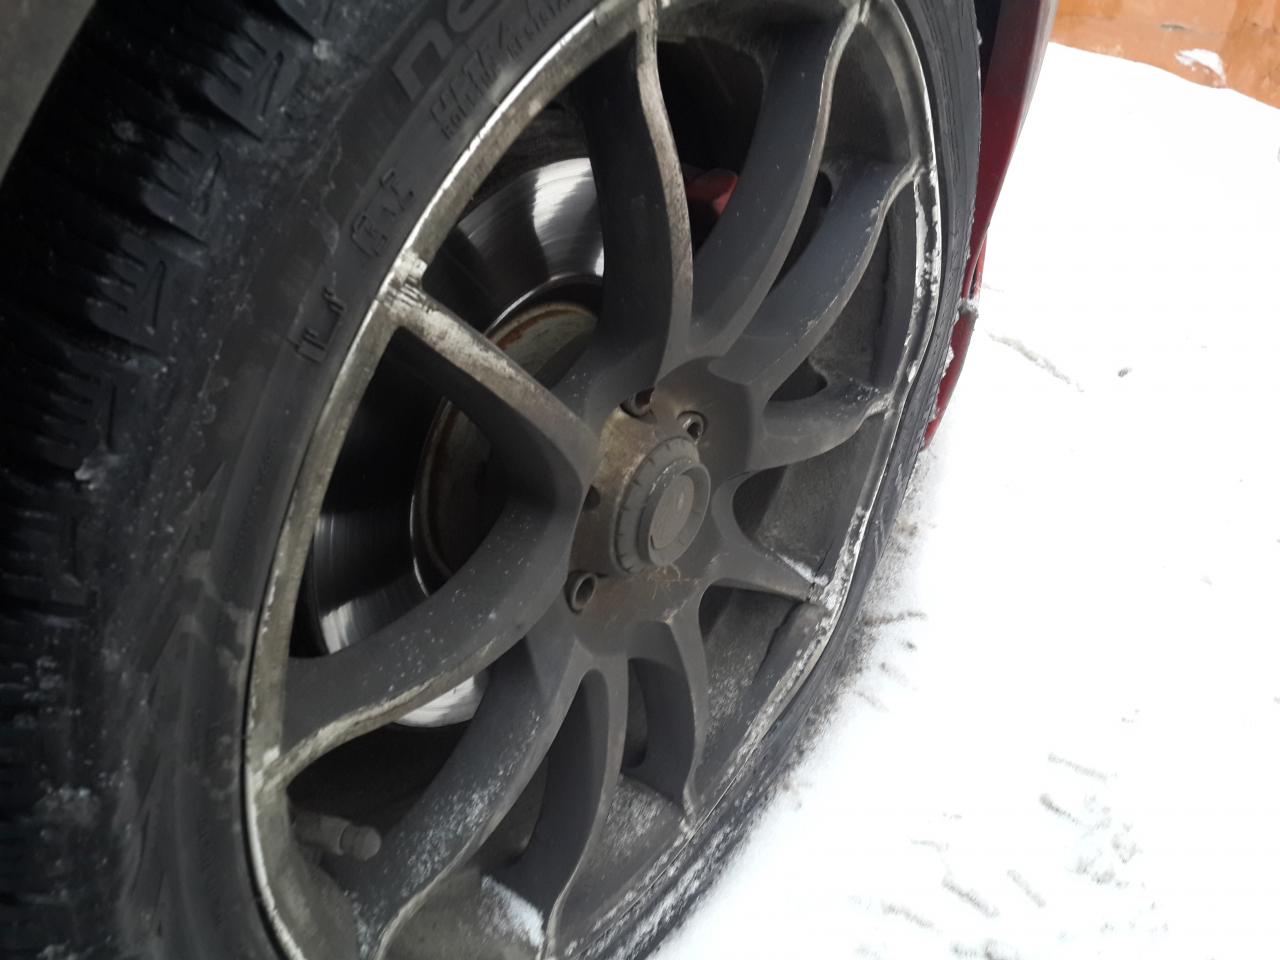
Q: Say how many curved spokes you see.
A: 10